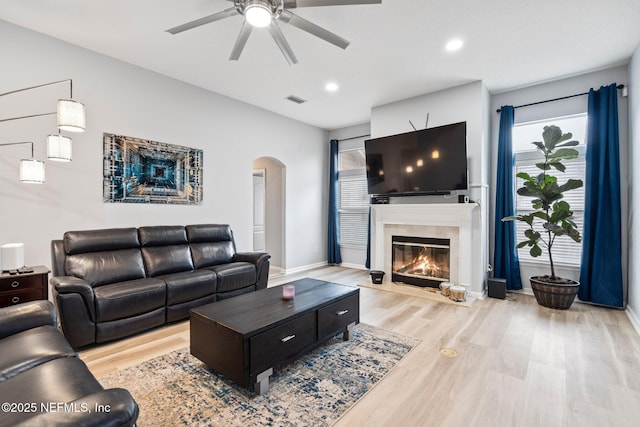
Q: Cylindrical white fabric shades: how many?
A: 3